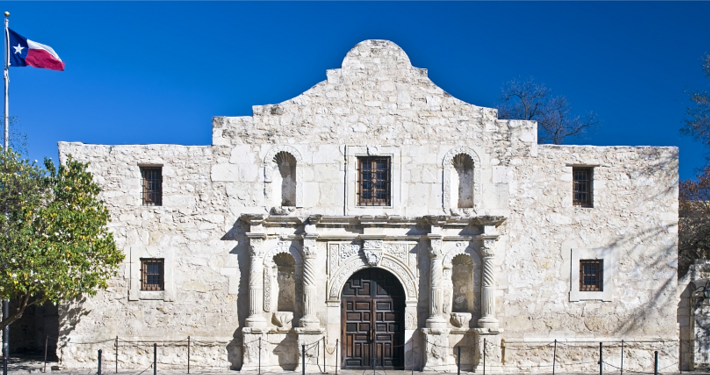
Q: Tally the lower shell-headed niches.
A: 2